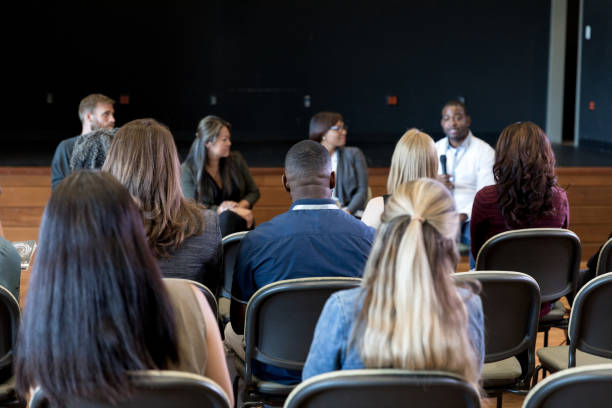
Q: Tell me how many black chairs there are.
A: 11